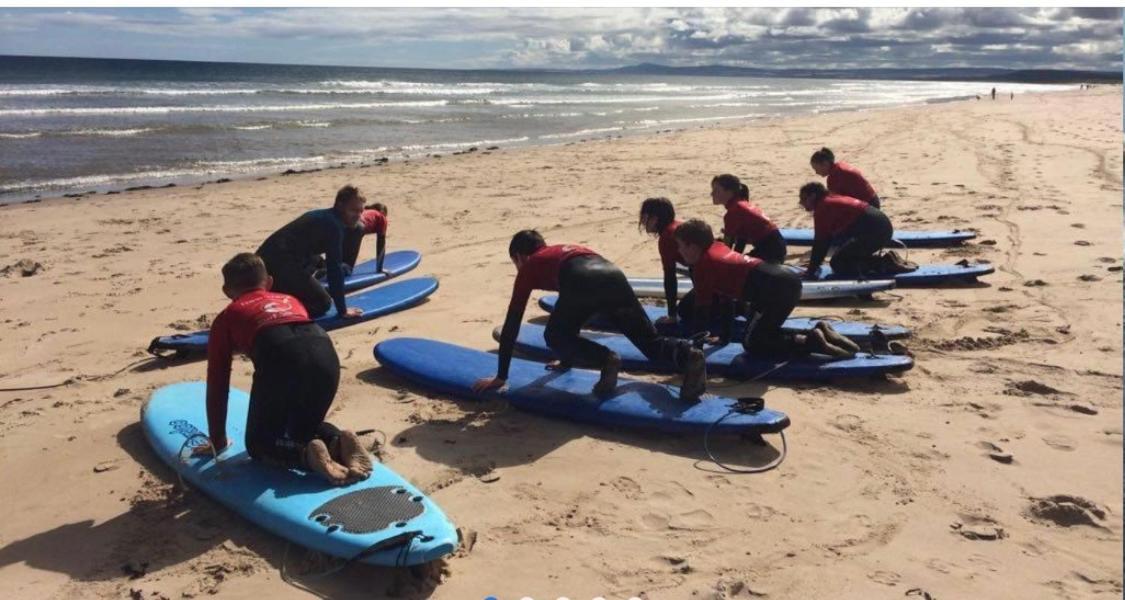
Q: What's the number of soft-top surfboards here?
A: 9